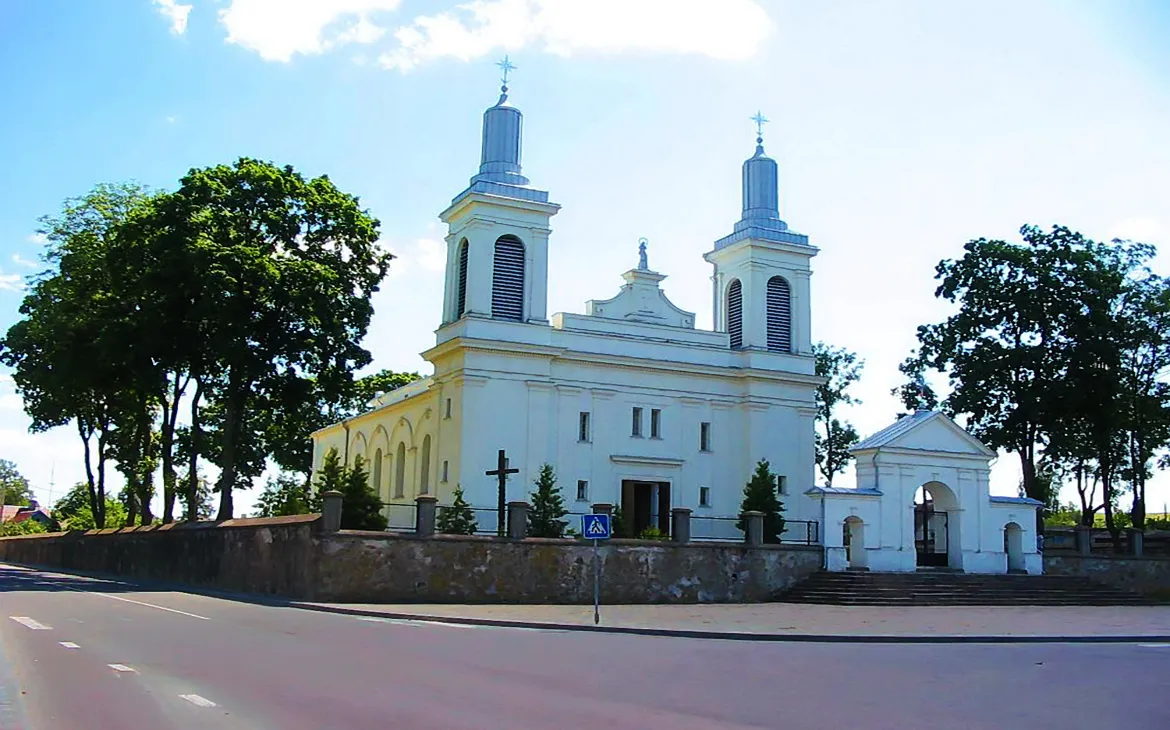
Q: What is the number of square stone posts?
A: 8